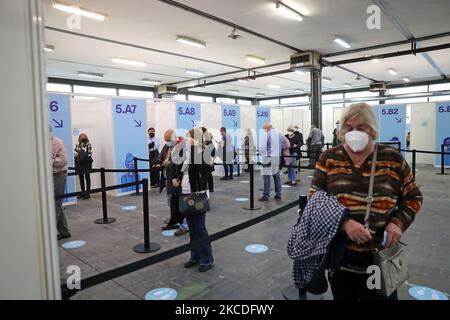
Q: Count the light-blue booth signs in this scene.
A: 7